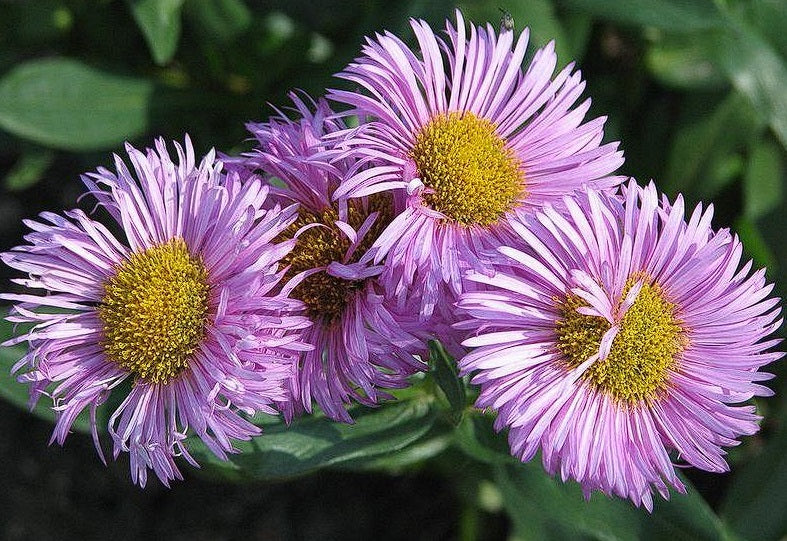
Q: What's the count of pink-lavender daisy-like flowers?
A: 4